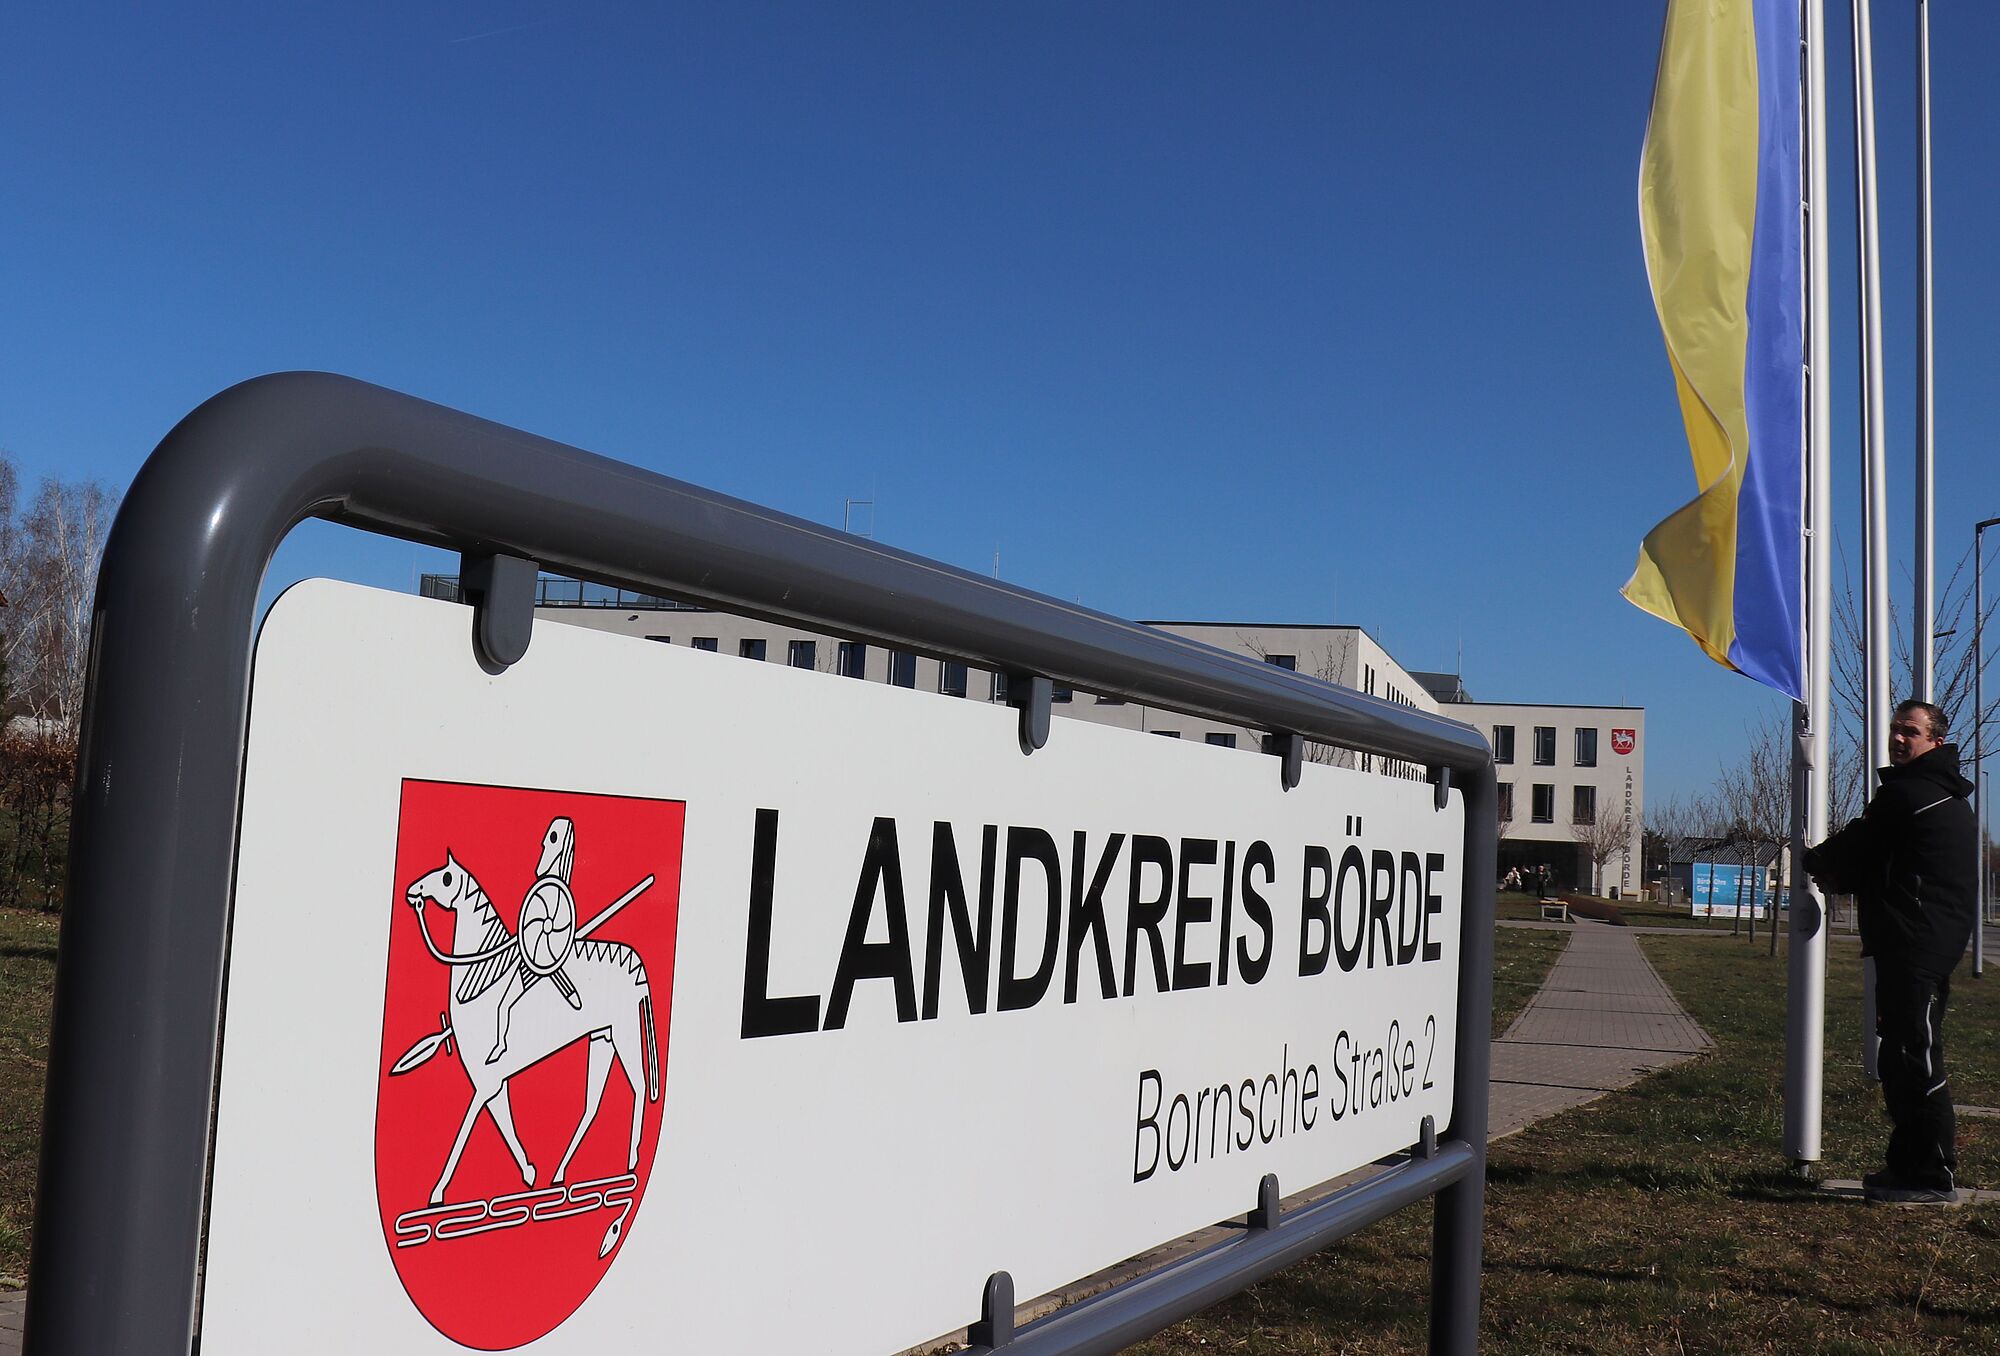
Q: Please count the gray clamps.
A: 7